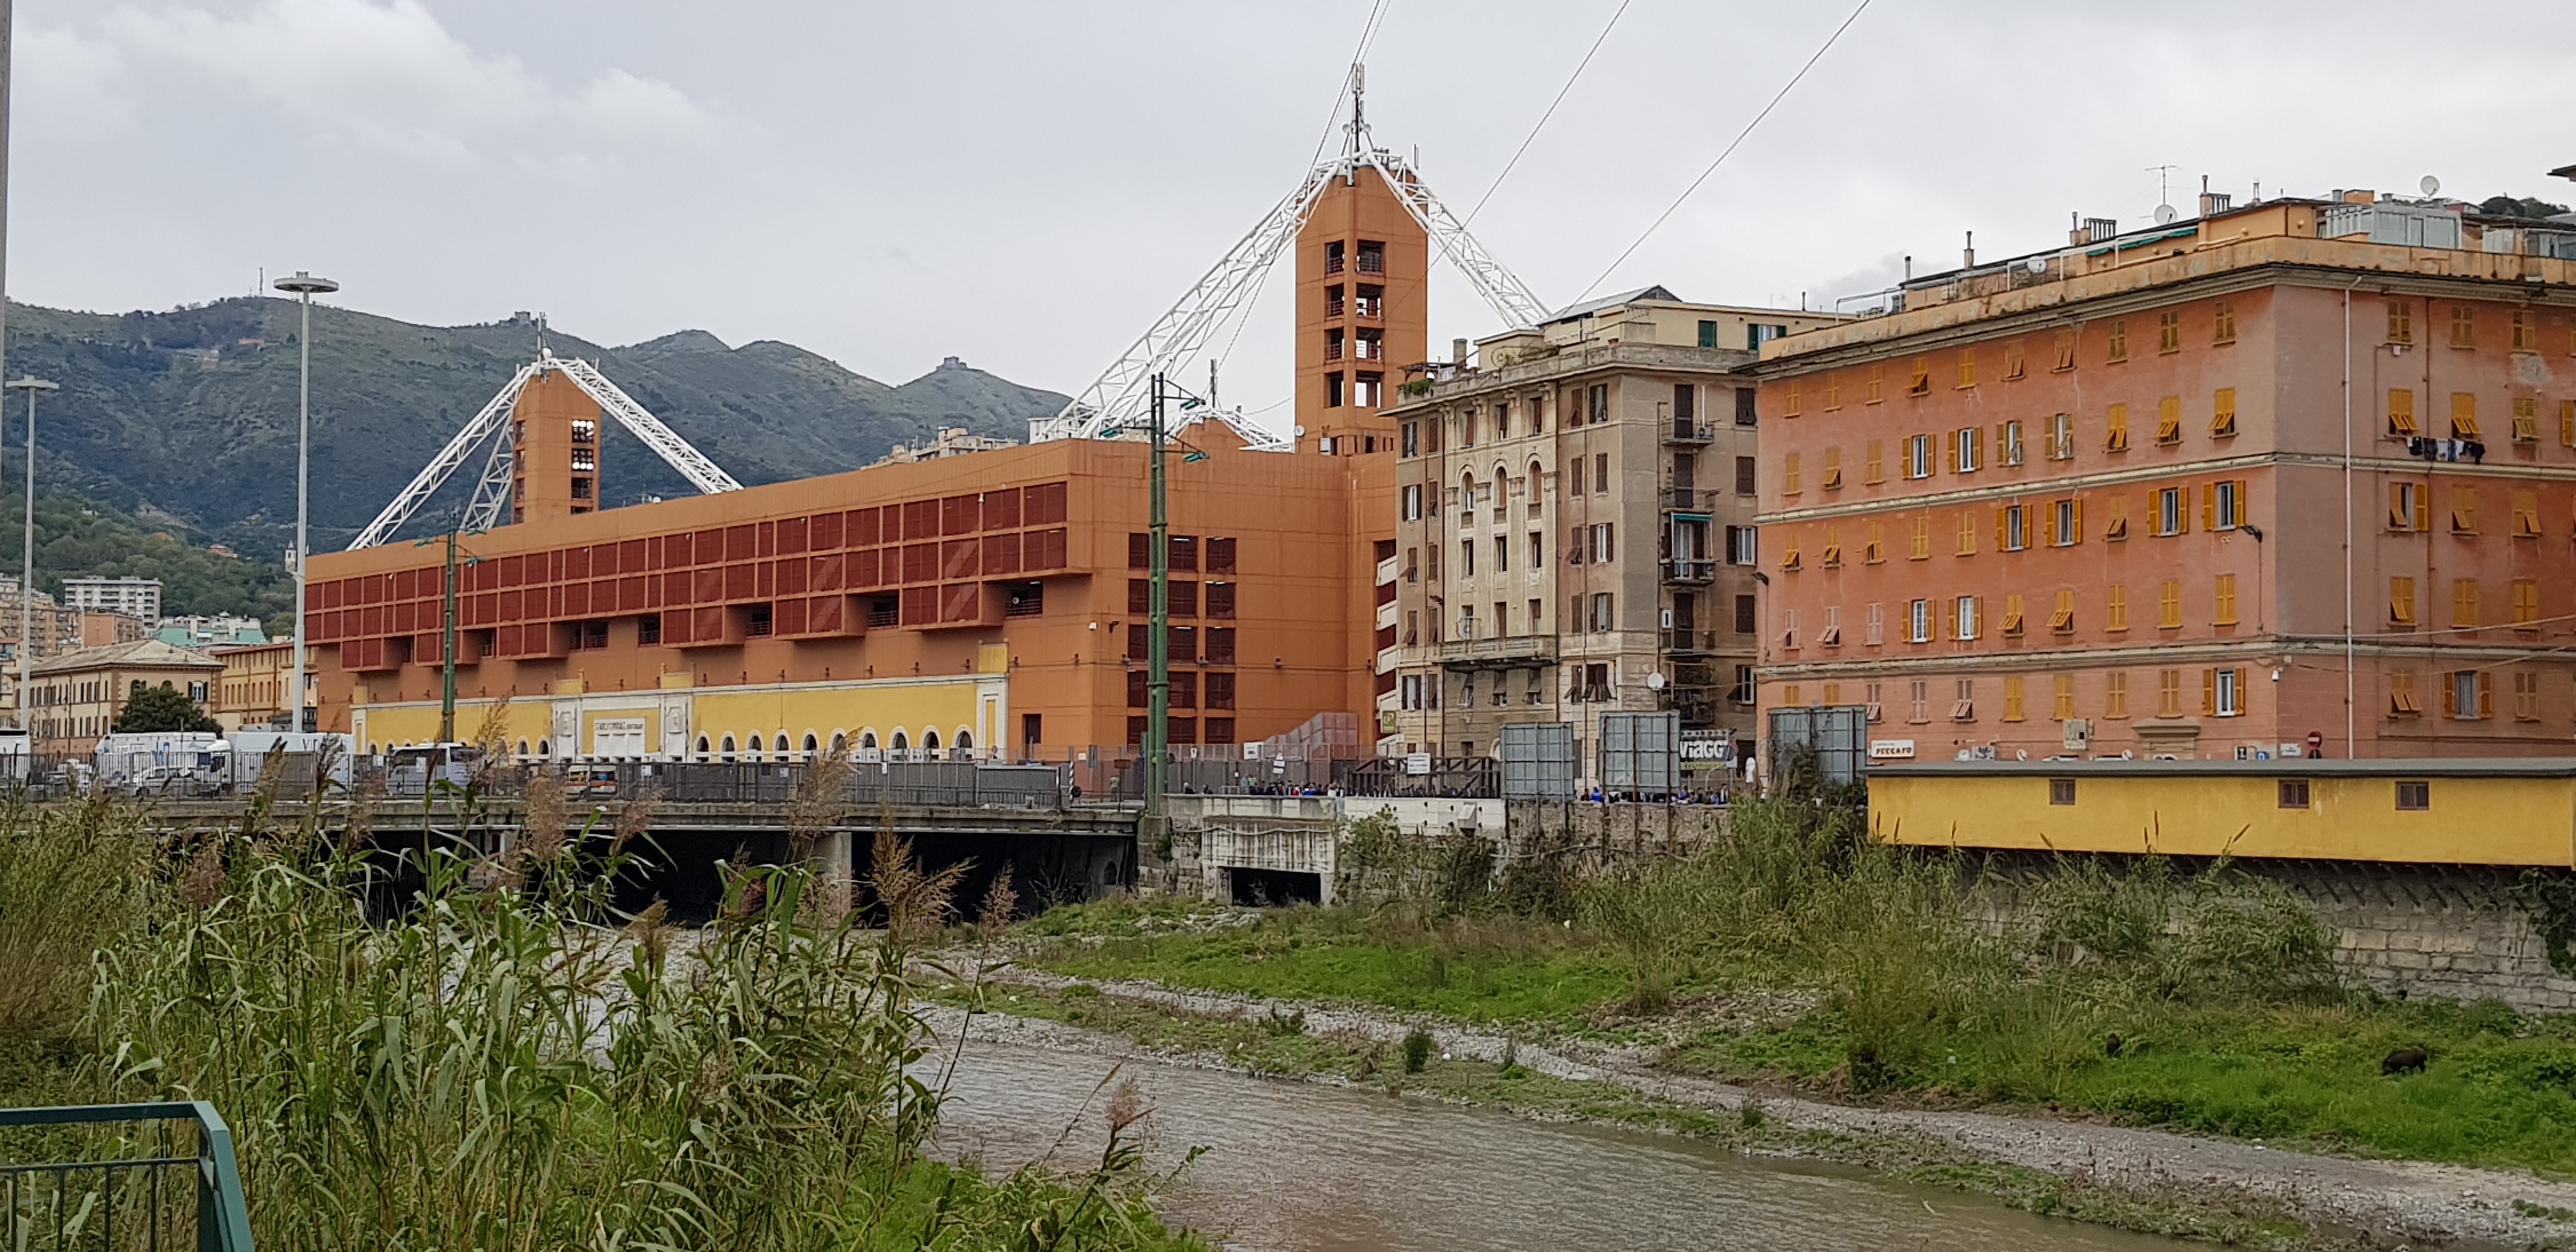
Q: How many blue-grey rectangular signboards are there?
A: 3